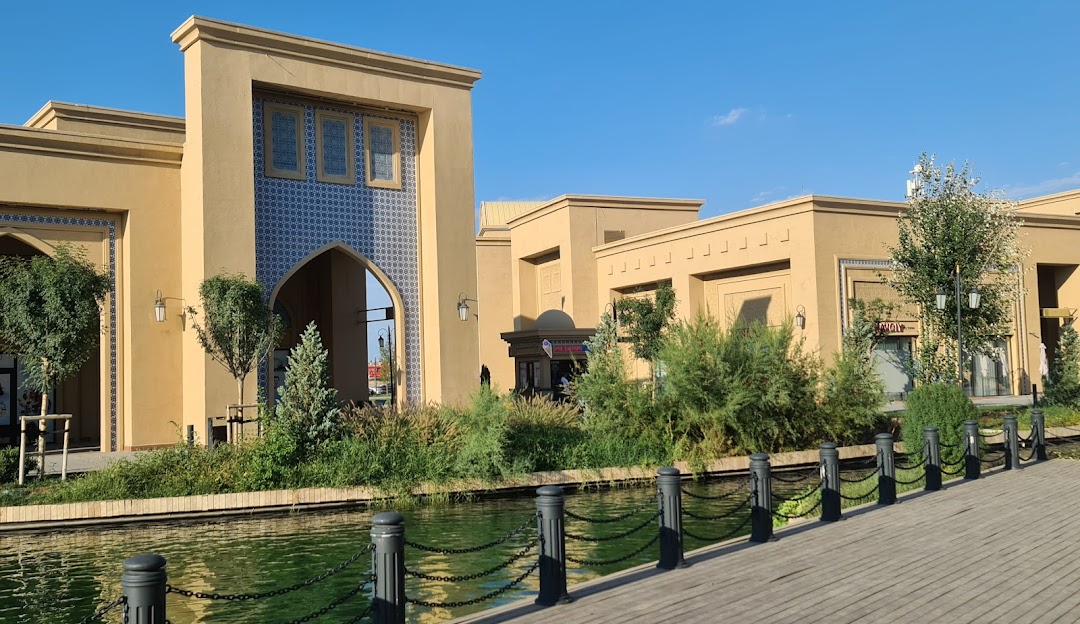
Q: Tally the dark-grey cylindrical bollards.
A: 11